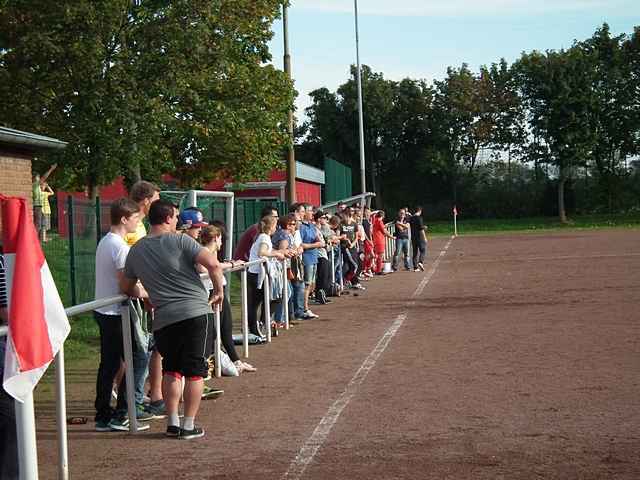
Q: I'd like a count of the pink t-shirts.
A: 0